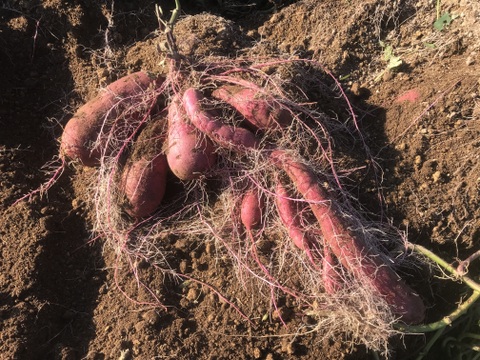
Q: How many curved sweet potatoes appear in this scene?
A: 1